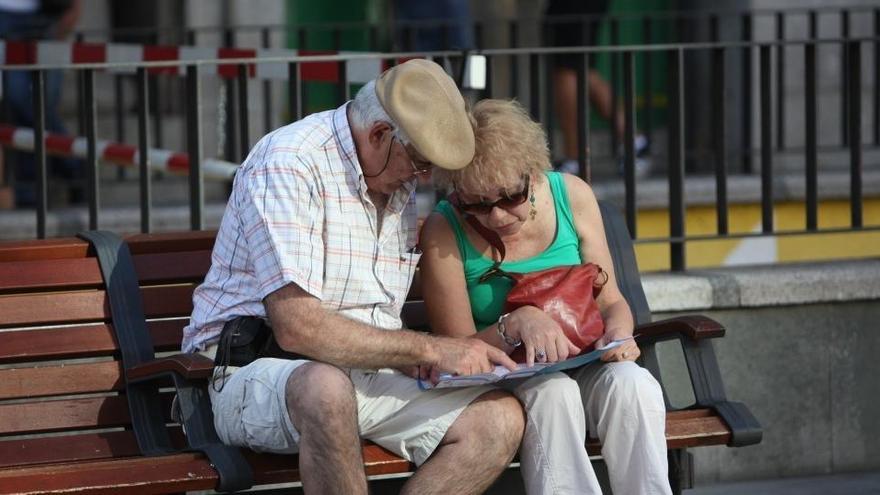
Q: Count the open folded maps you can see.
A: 1